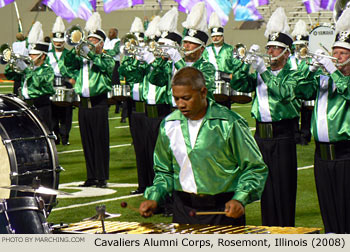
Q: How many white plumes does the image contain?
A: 11